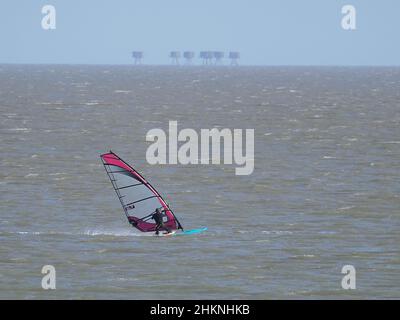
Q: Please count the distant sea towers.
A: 6